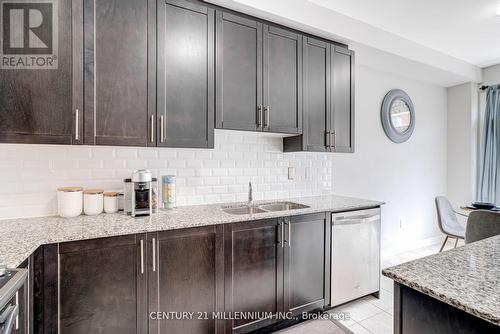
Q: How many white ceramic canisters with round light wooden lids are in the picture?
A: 3